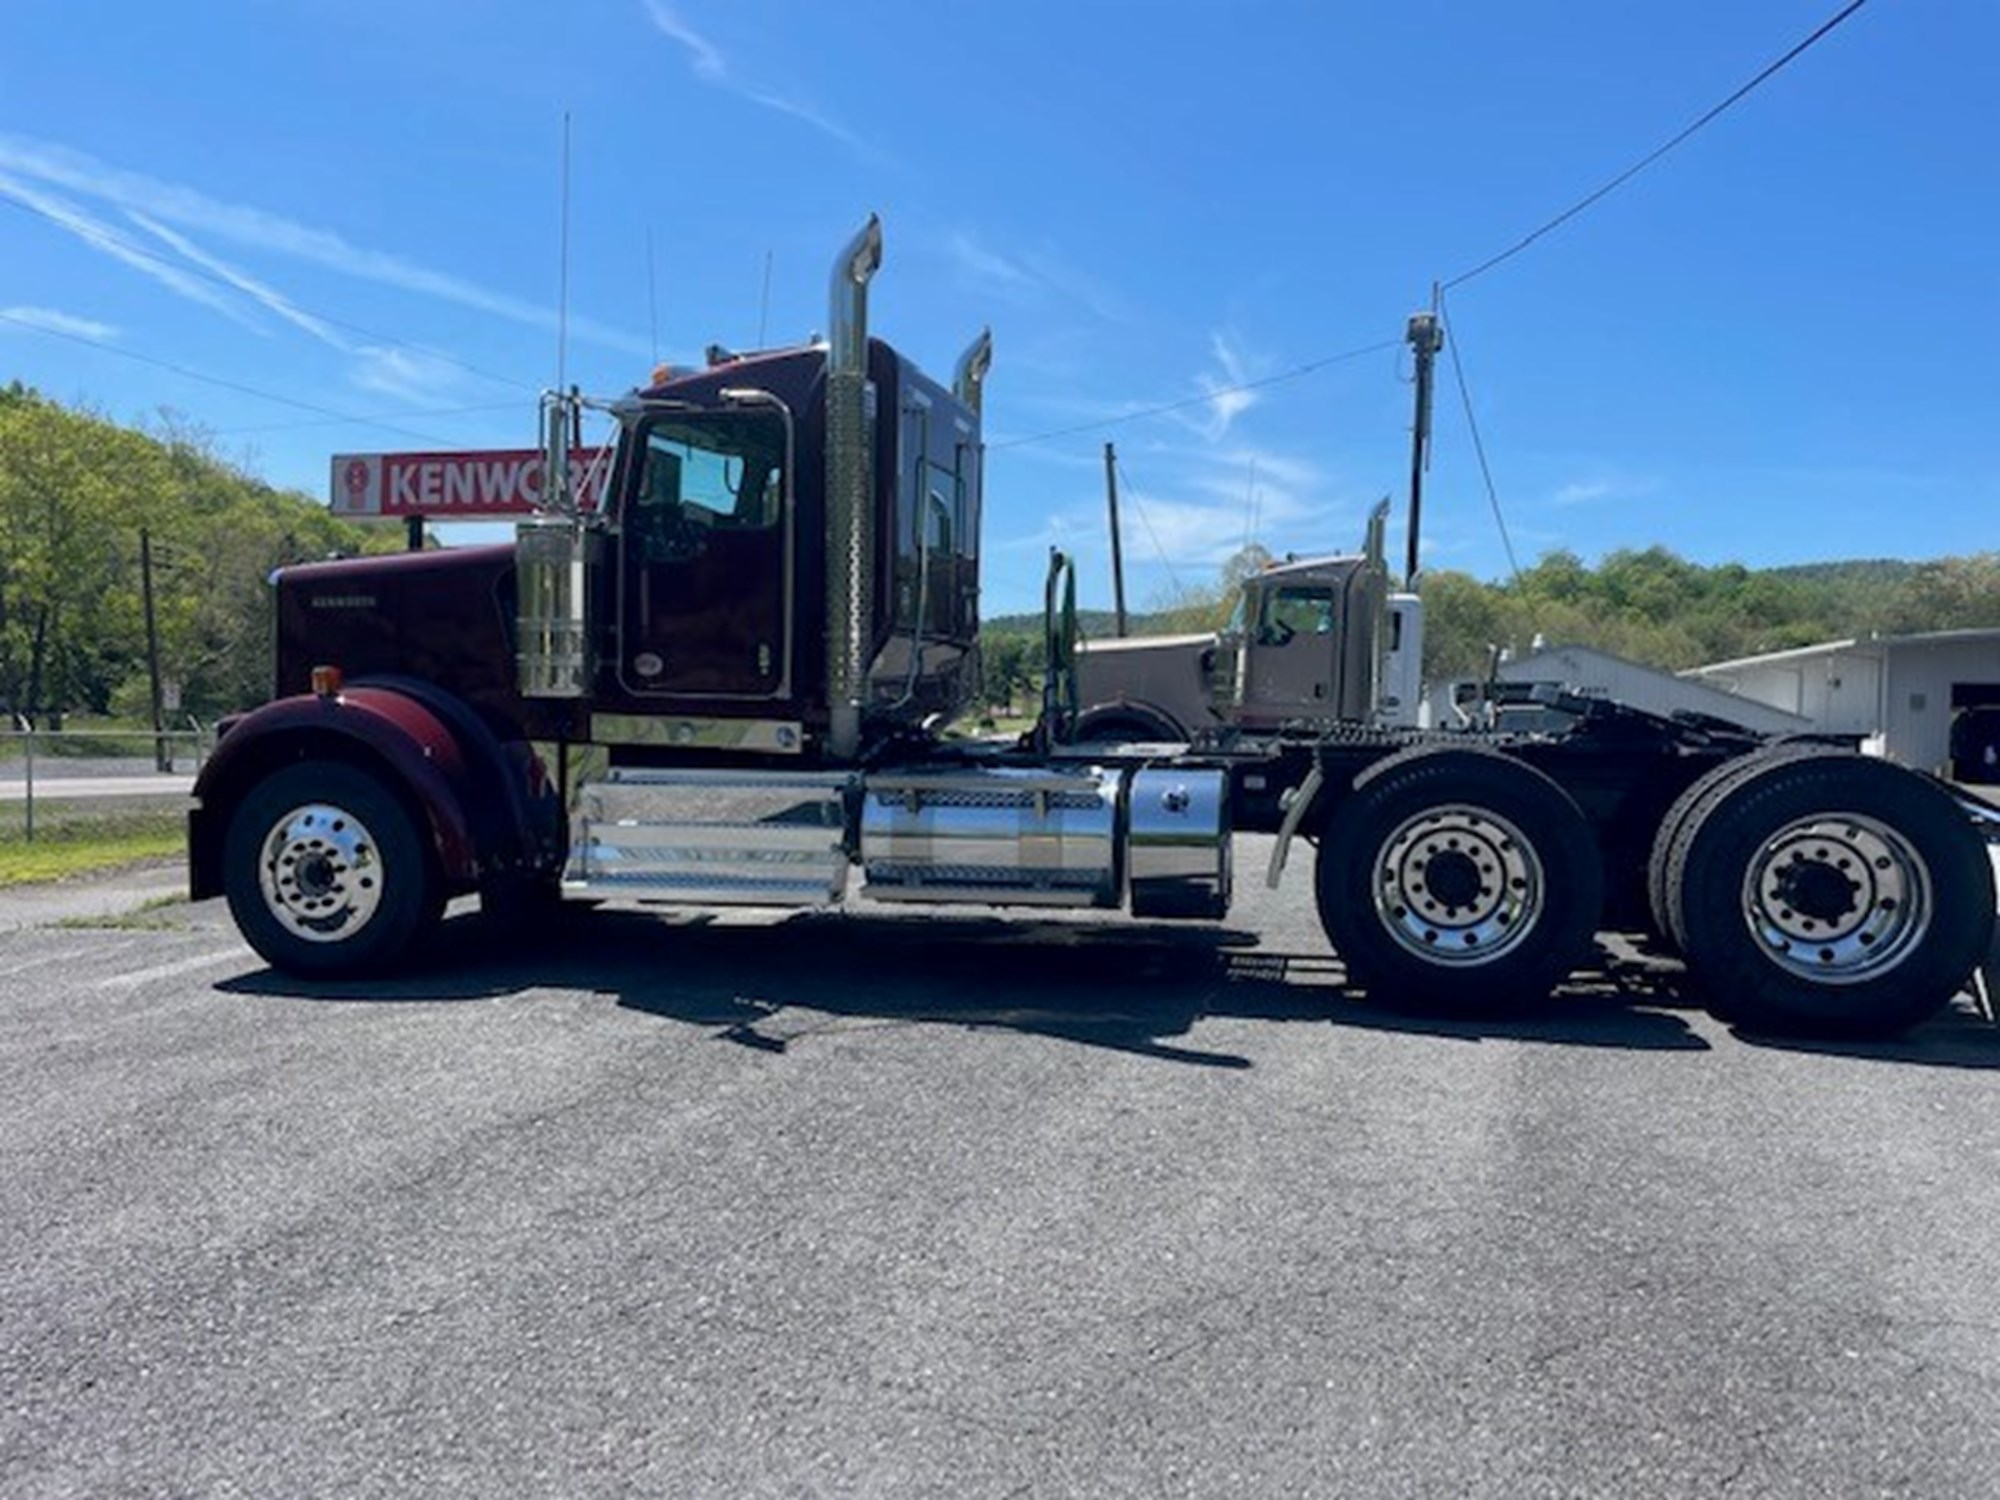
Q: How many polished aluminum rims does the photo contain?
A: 3